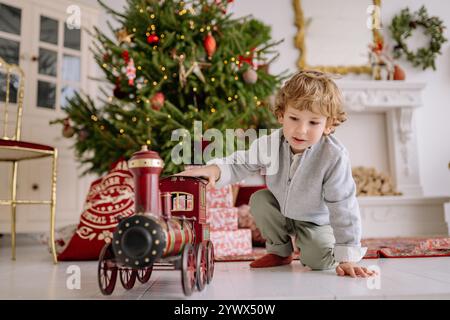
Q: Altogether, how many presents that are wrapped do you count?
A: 3